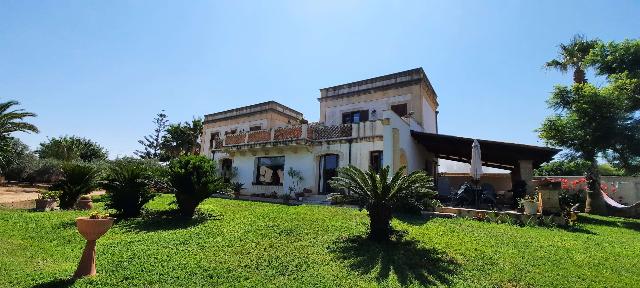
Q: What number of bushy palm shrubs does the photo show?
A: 4